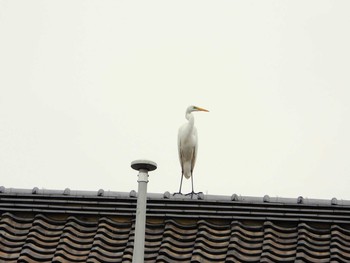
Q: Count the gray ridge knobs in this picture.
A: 11